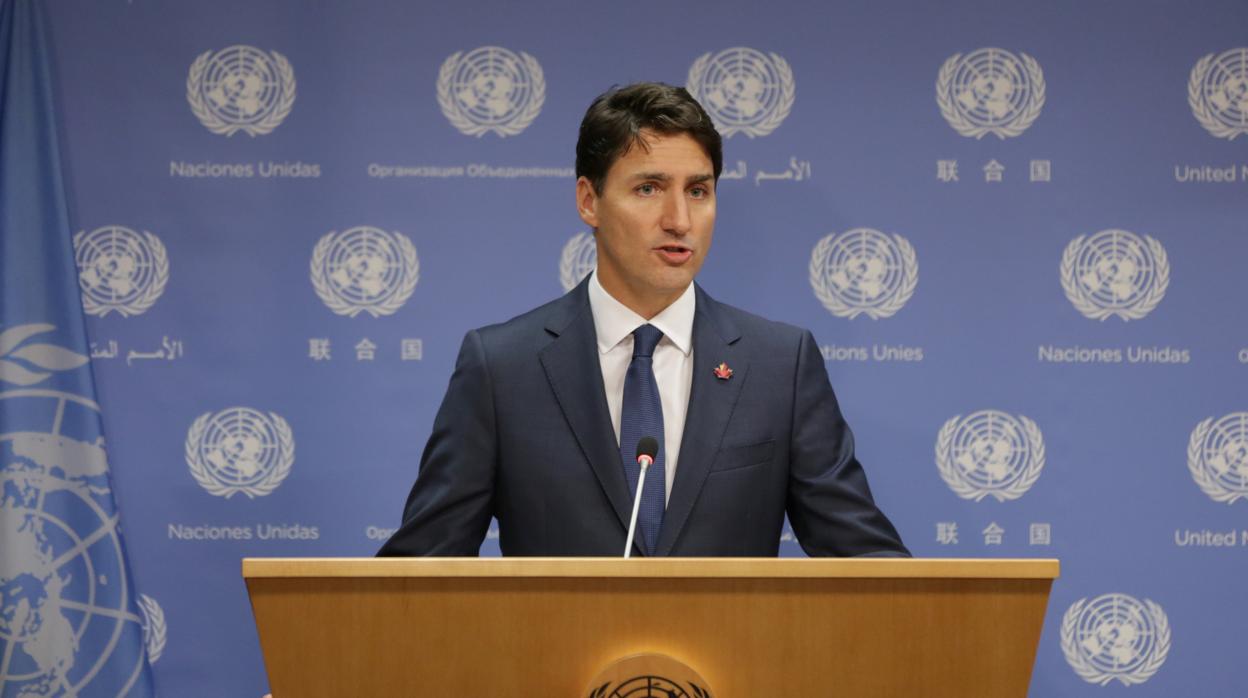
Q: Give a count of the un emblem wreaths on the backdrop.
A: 15